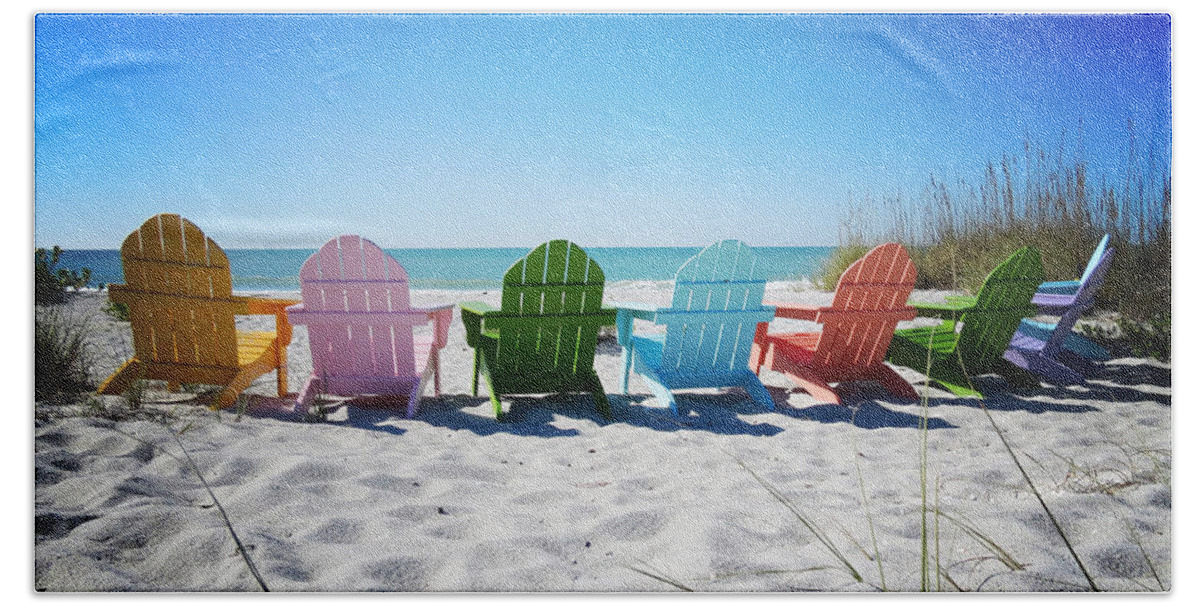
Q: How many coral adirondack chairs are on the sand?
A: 1